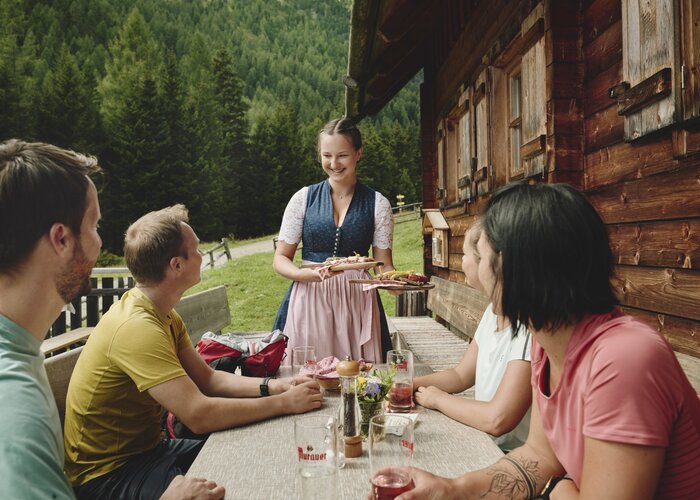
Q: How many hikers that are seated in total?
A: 4